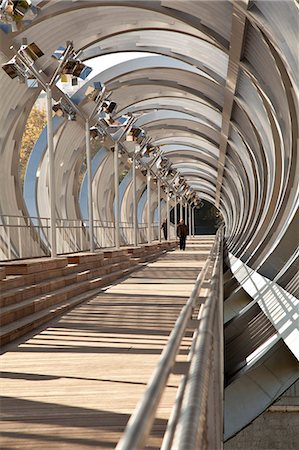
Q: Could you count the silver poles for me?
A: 12